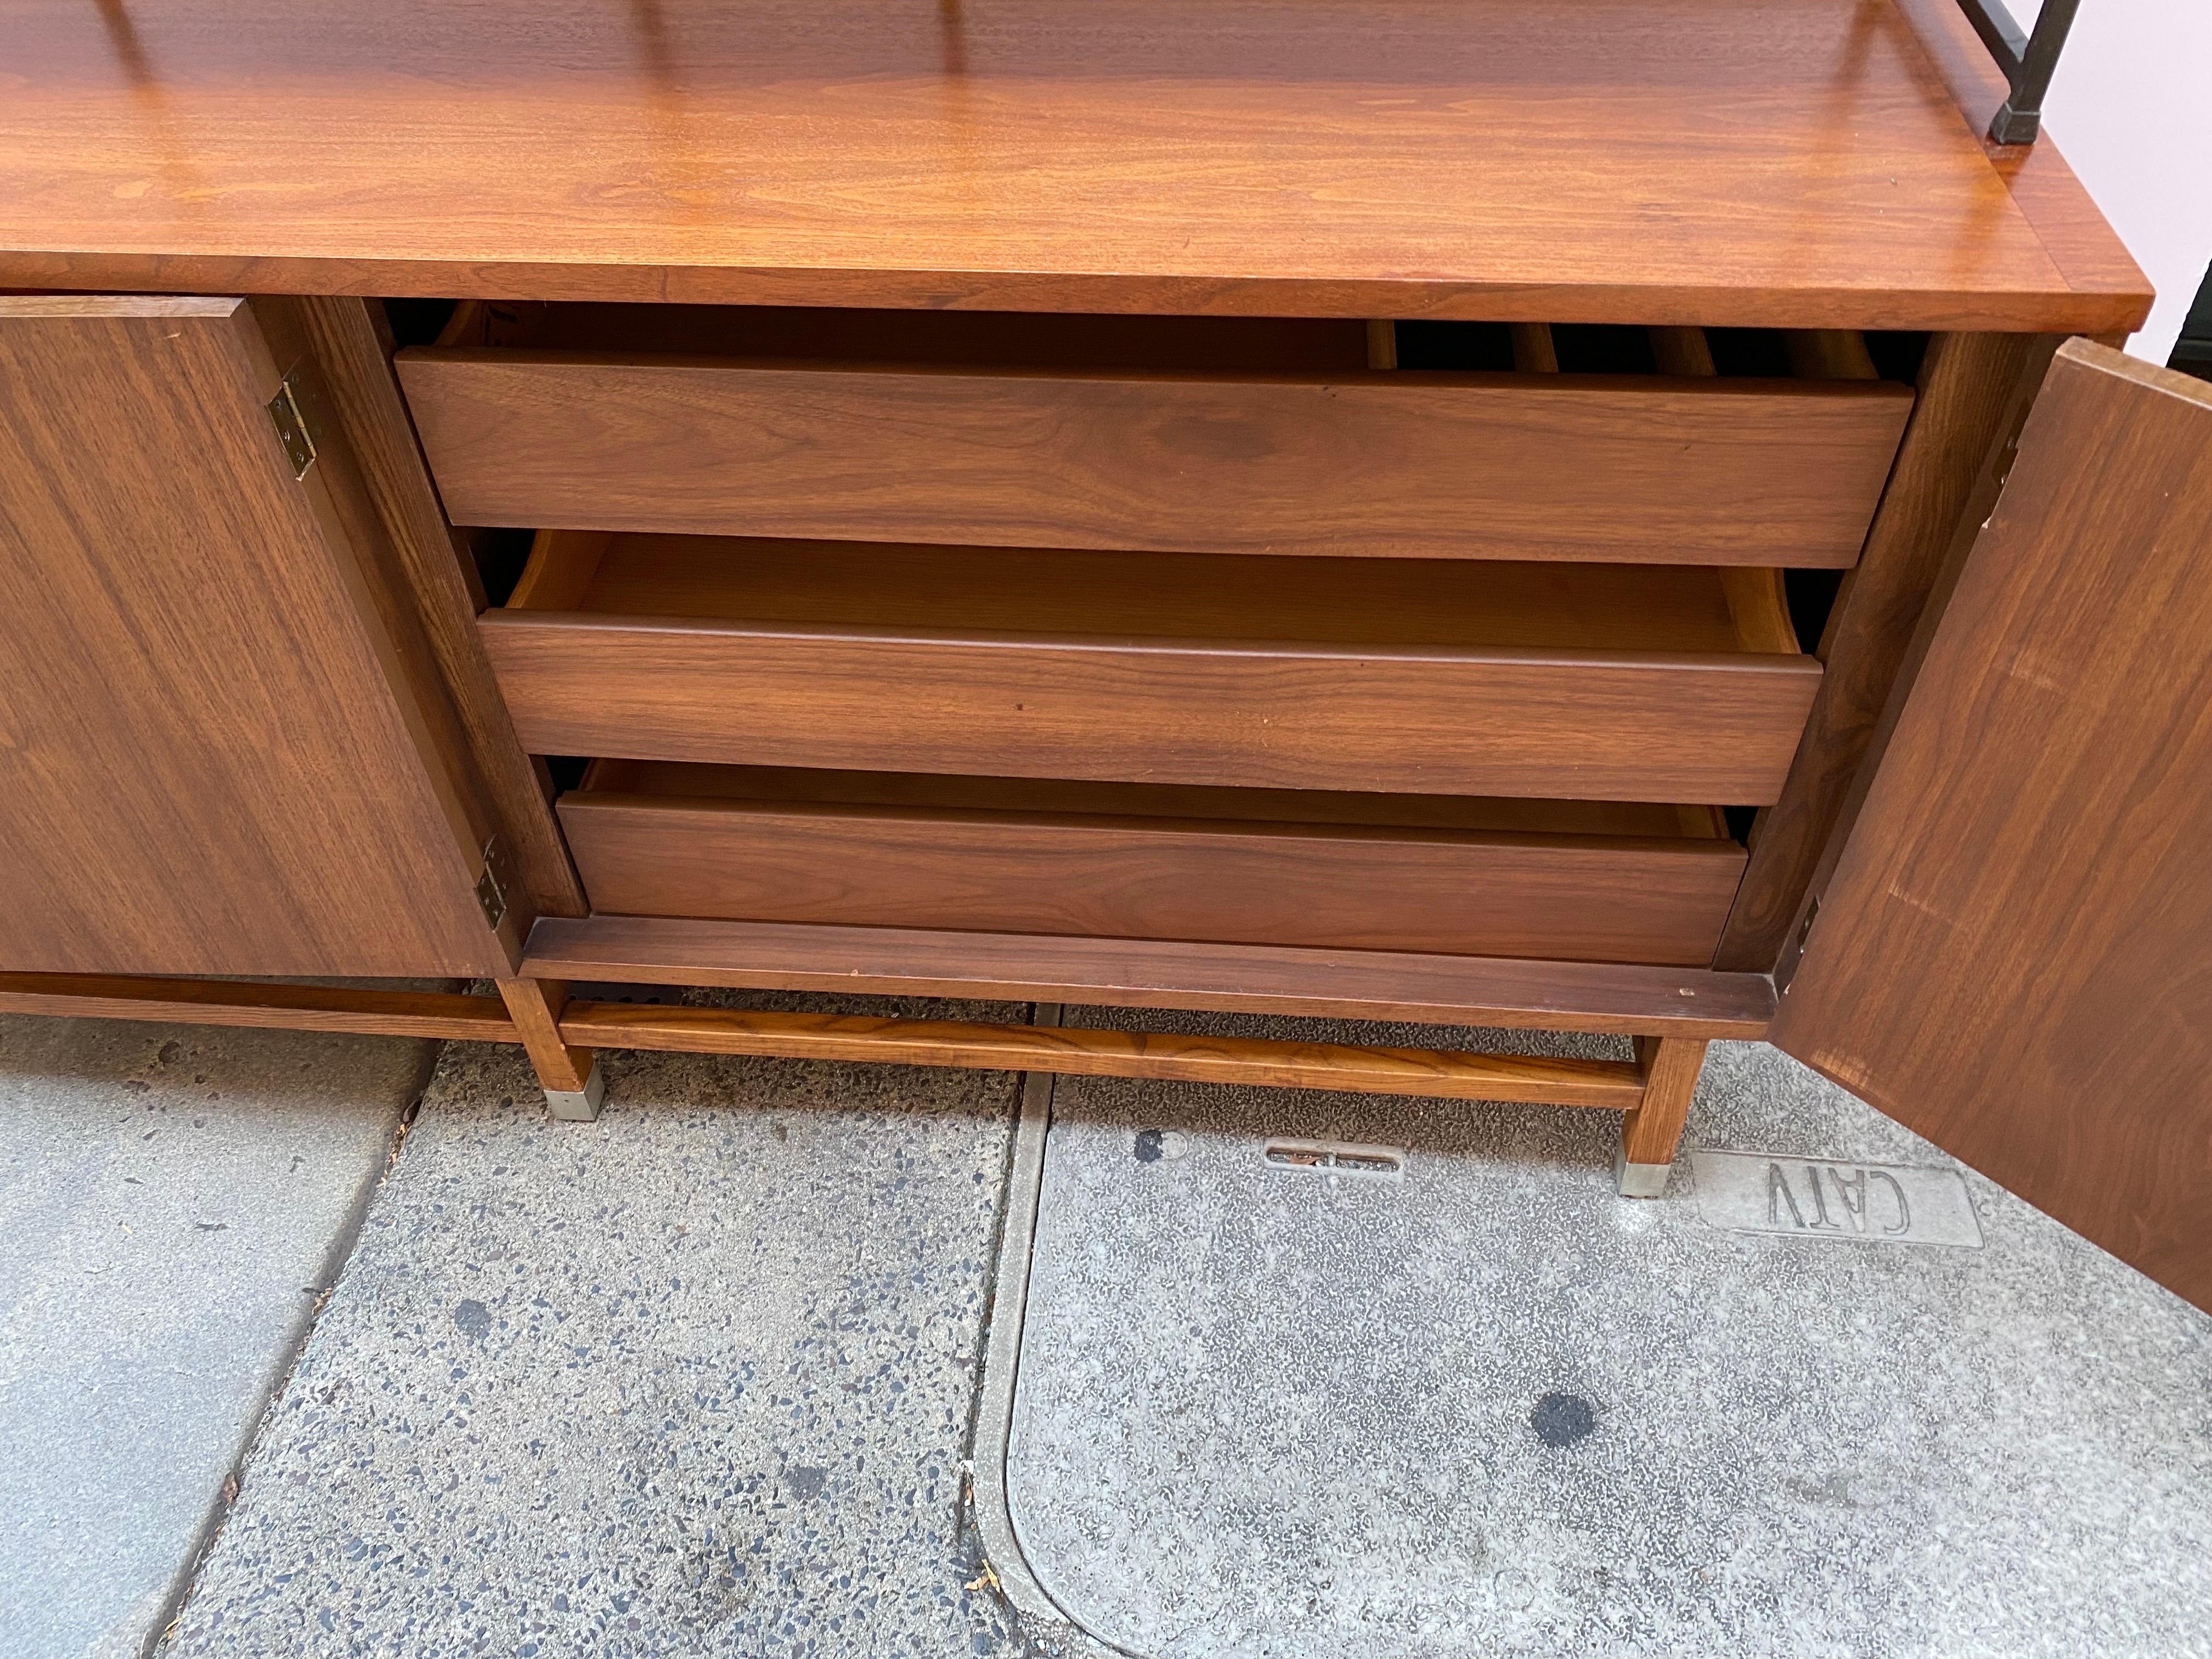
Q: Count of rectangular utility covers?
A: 1